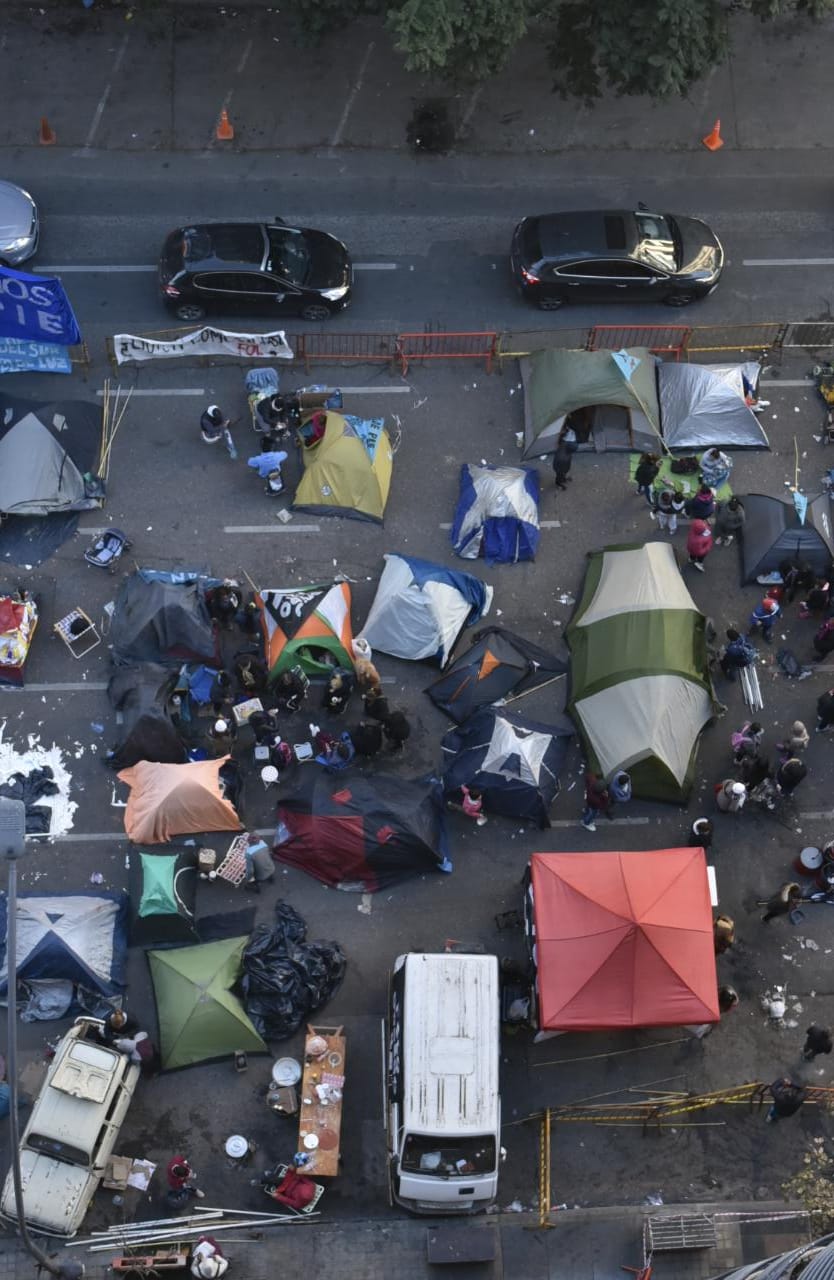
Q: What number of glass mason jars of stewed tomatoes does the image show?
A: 0